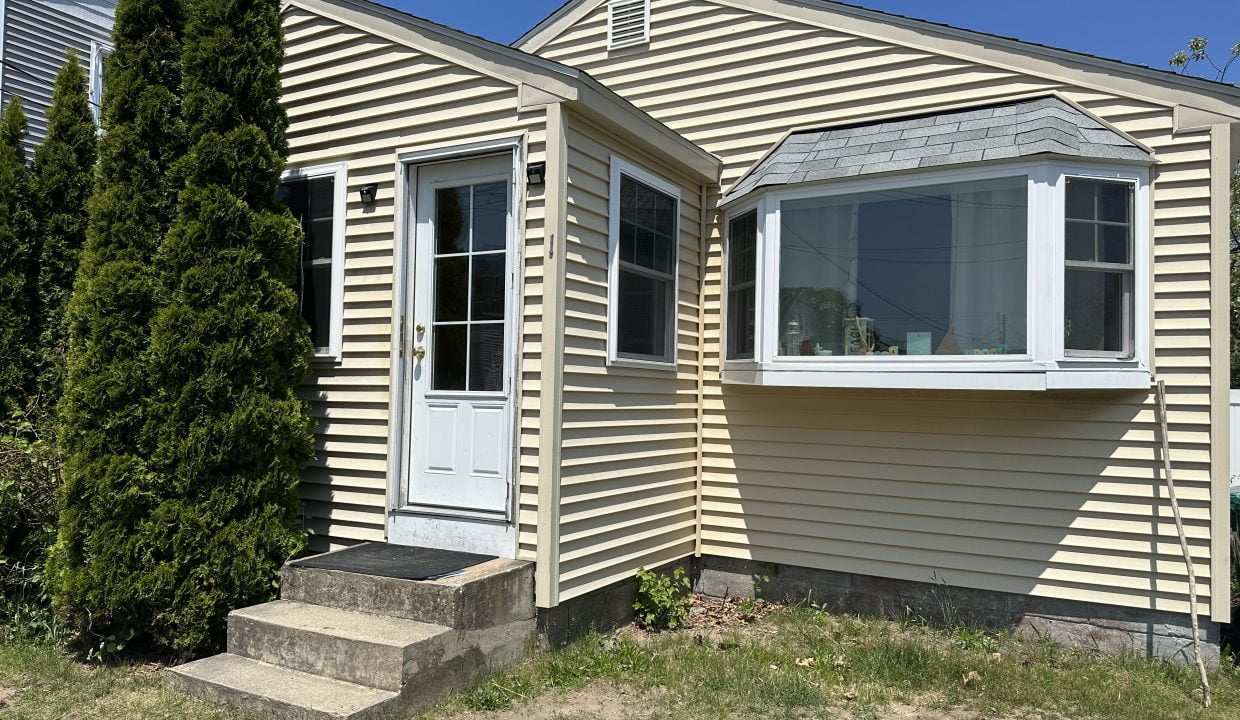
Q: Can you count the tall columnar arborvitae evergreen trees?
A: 4